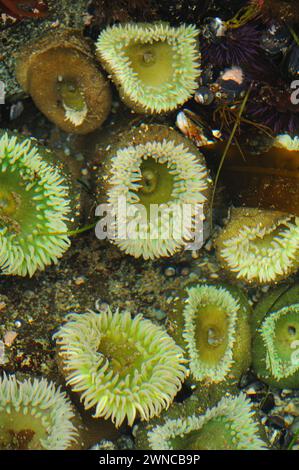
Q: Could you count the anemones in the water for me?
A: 10